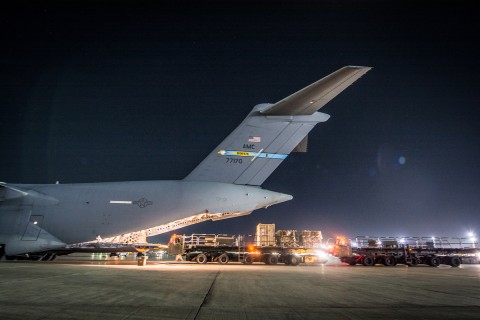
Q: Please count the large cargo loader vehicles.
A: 2